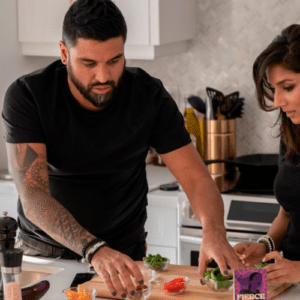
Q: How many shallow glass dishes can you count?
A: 5